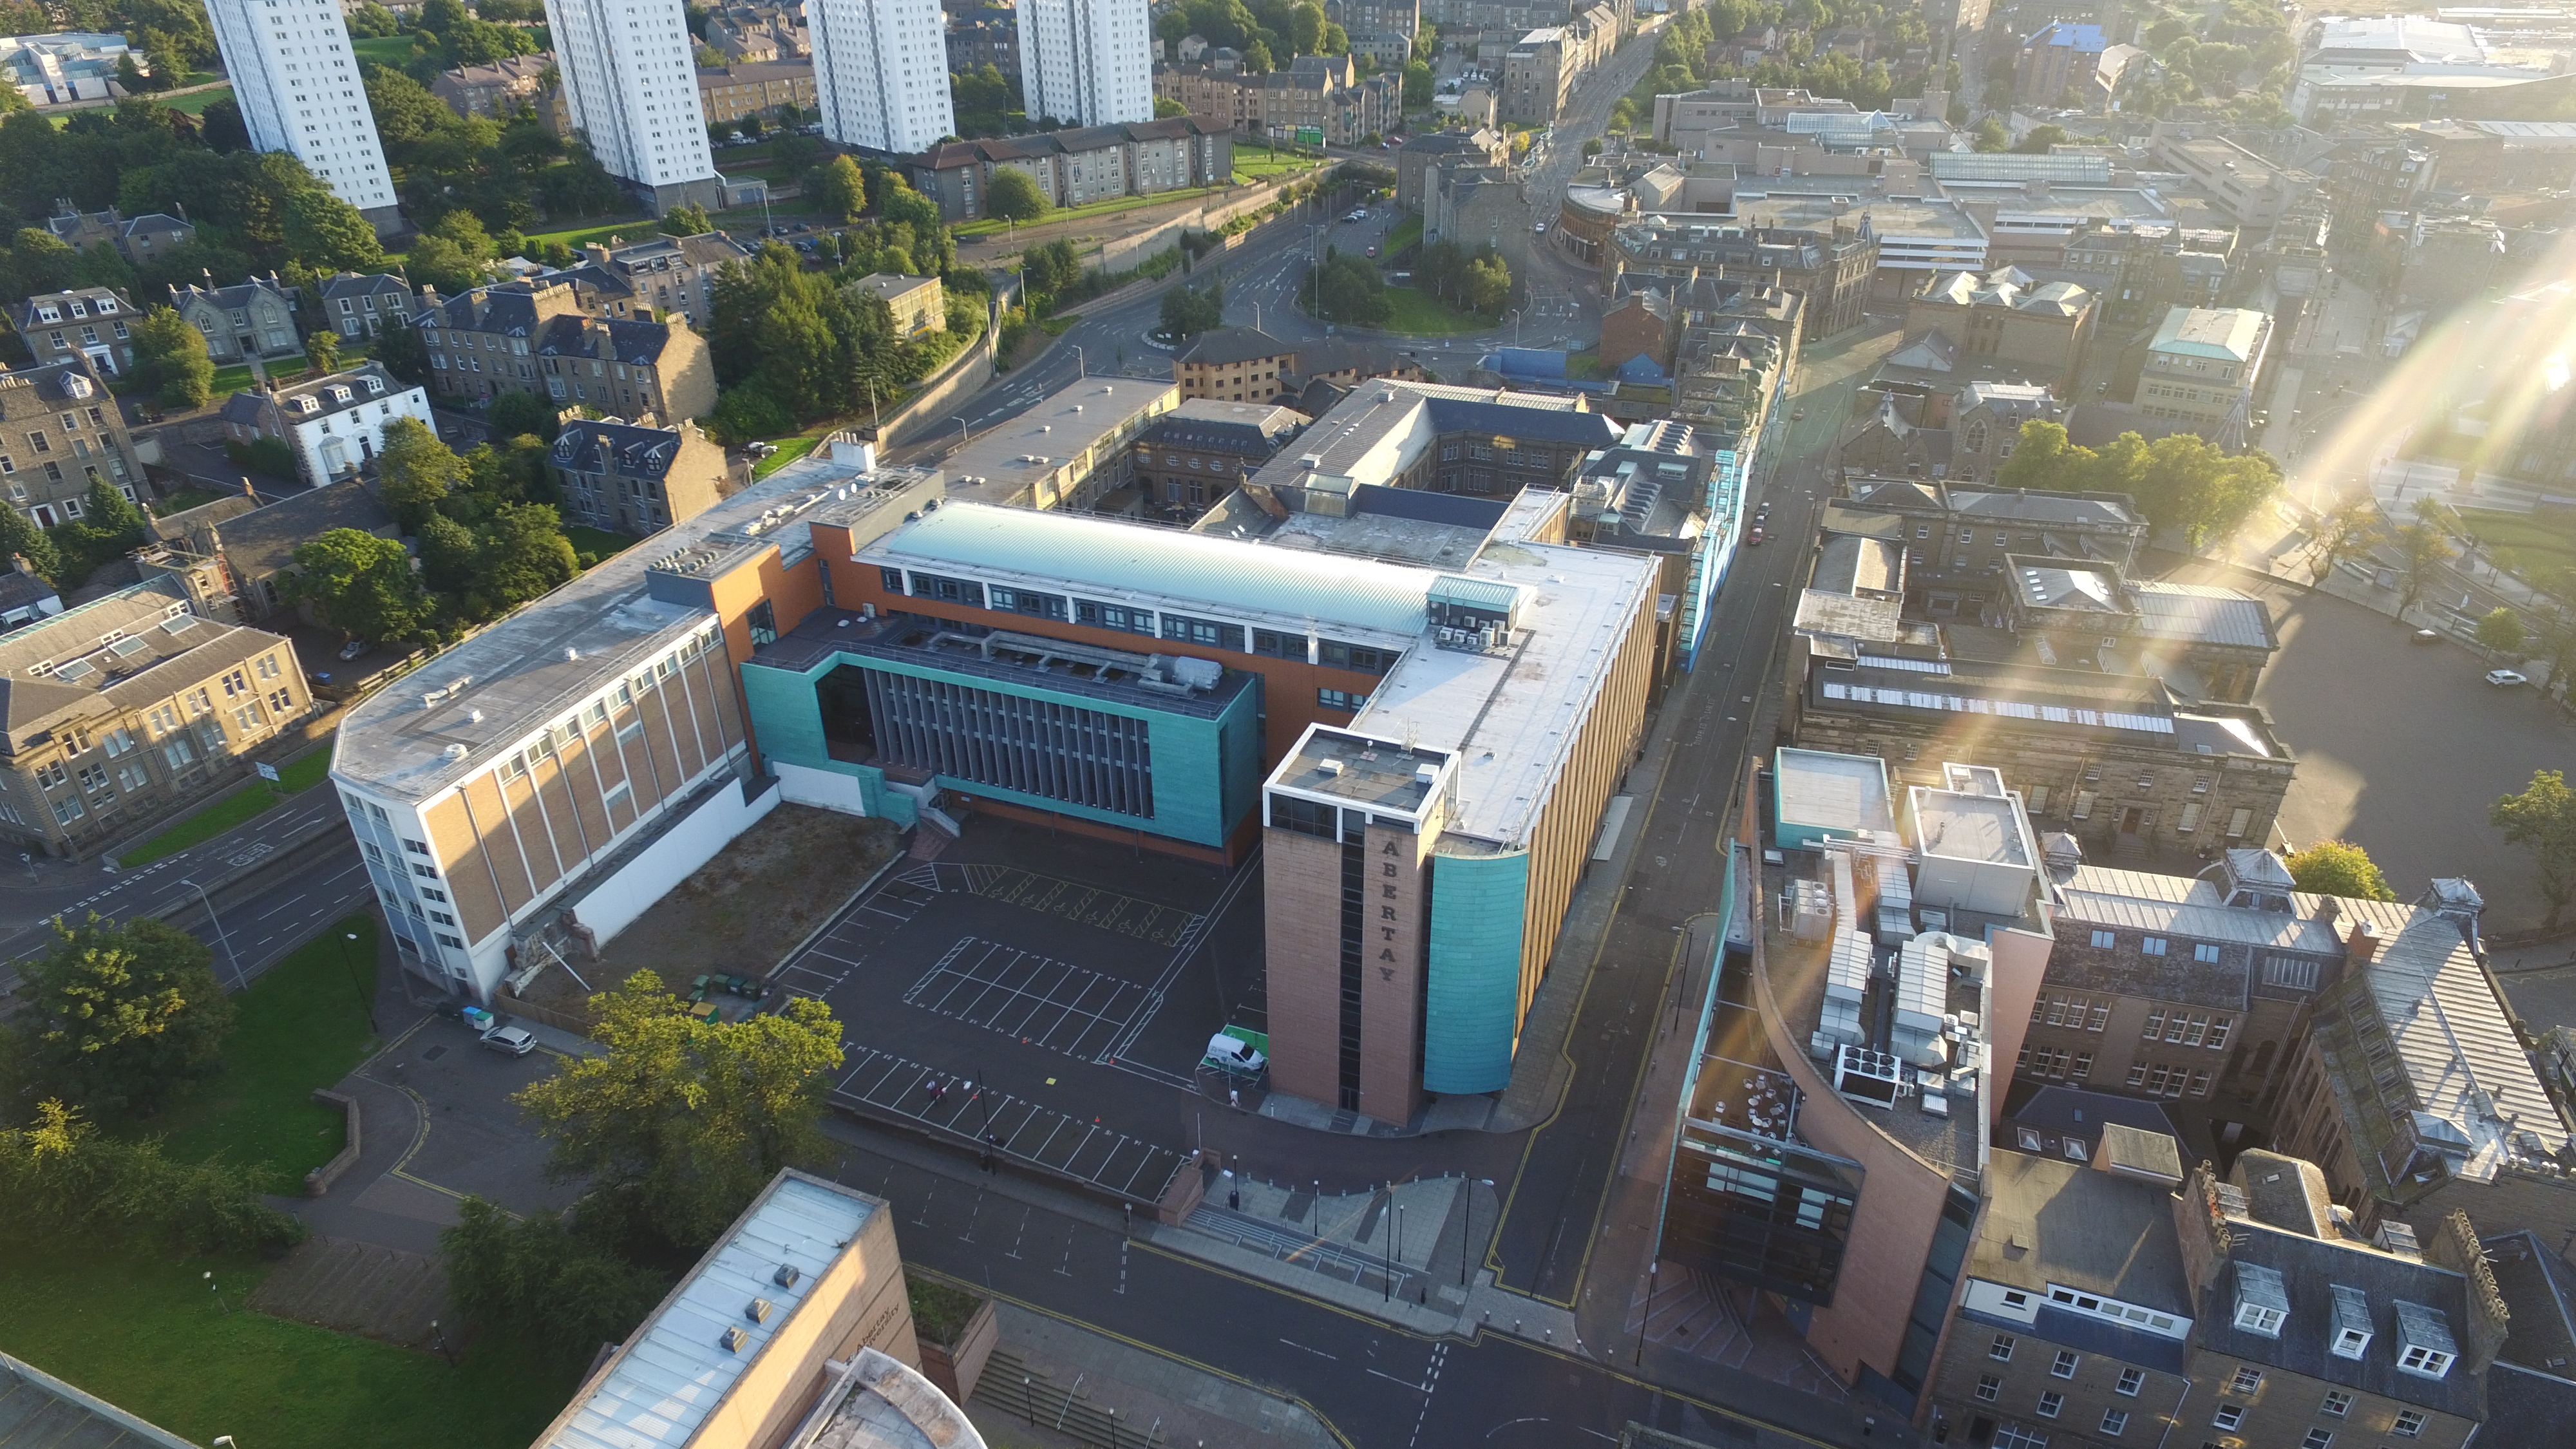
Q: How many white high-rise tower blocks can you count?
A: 4